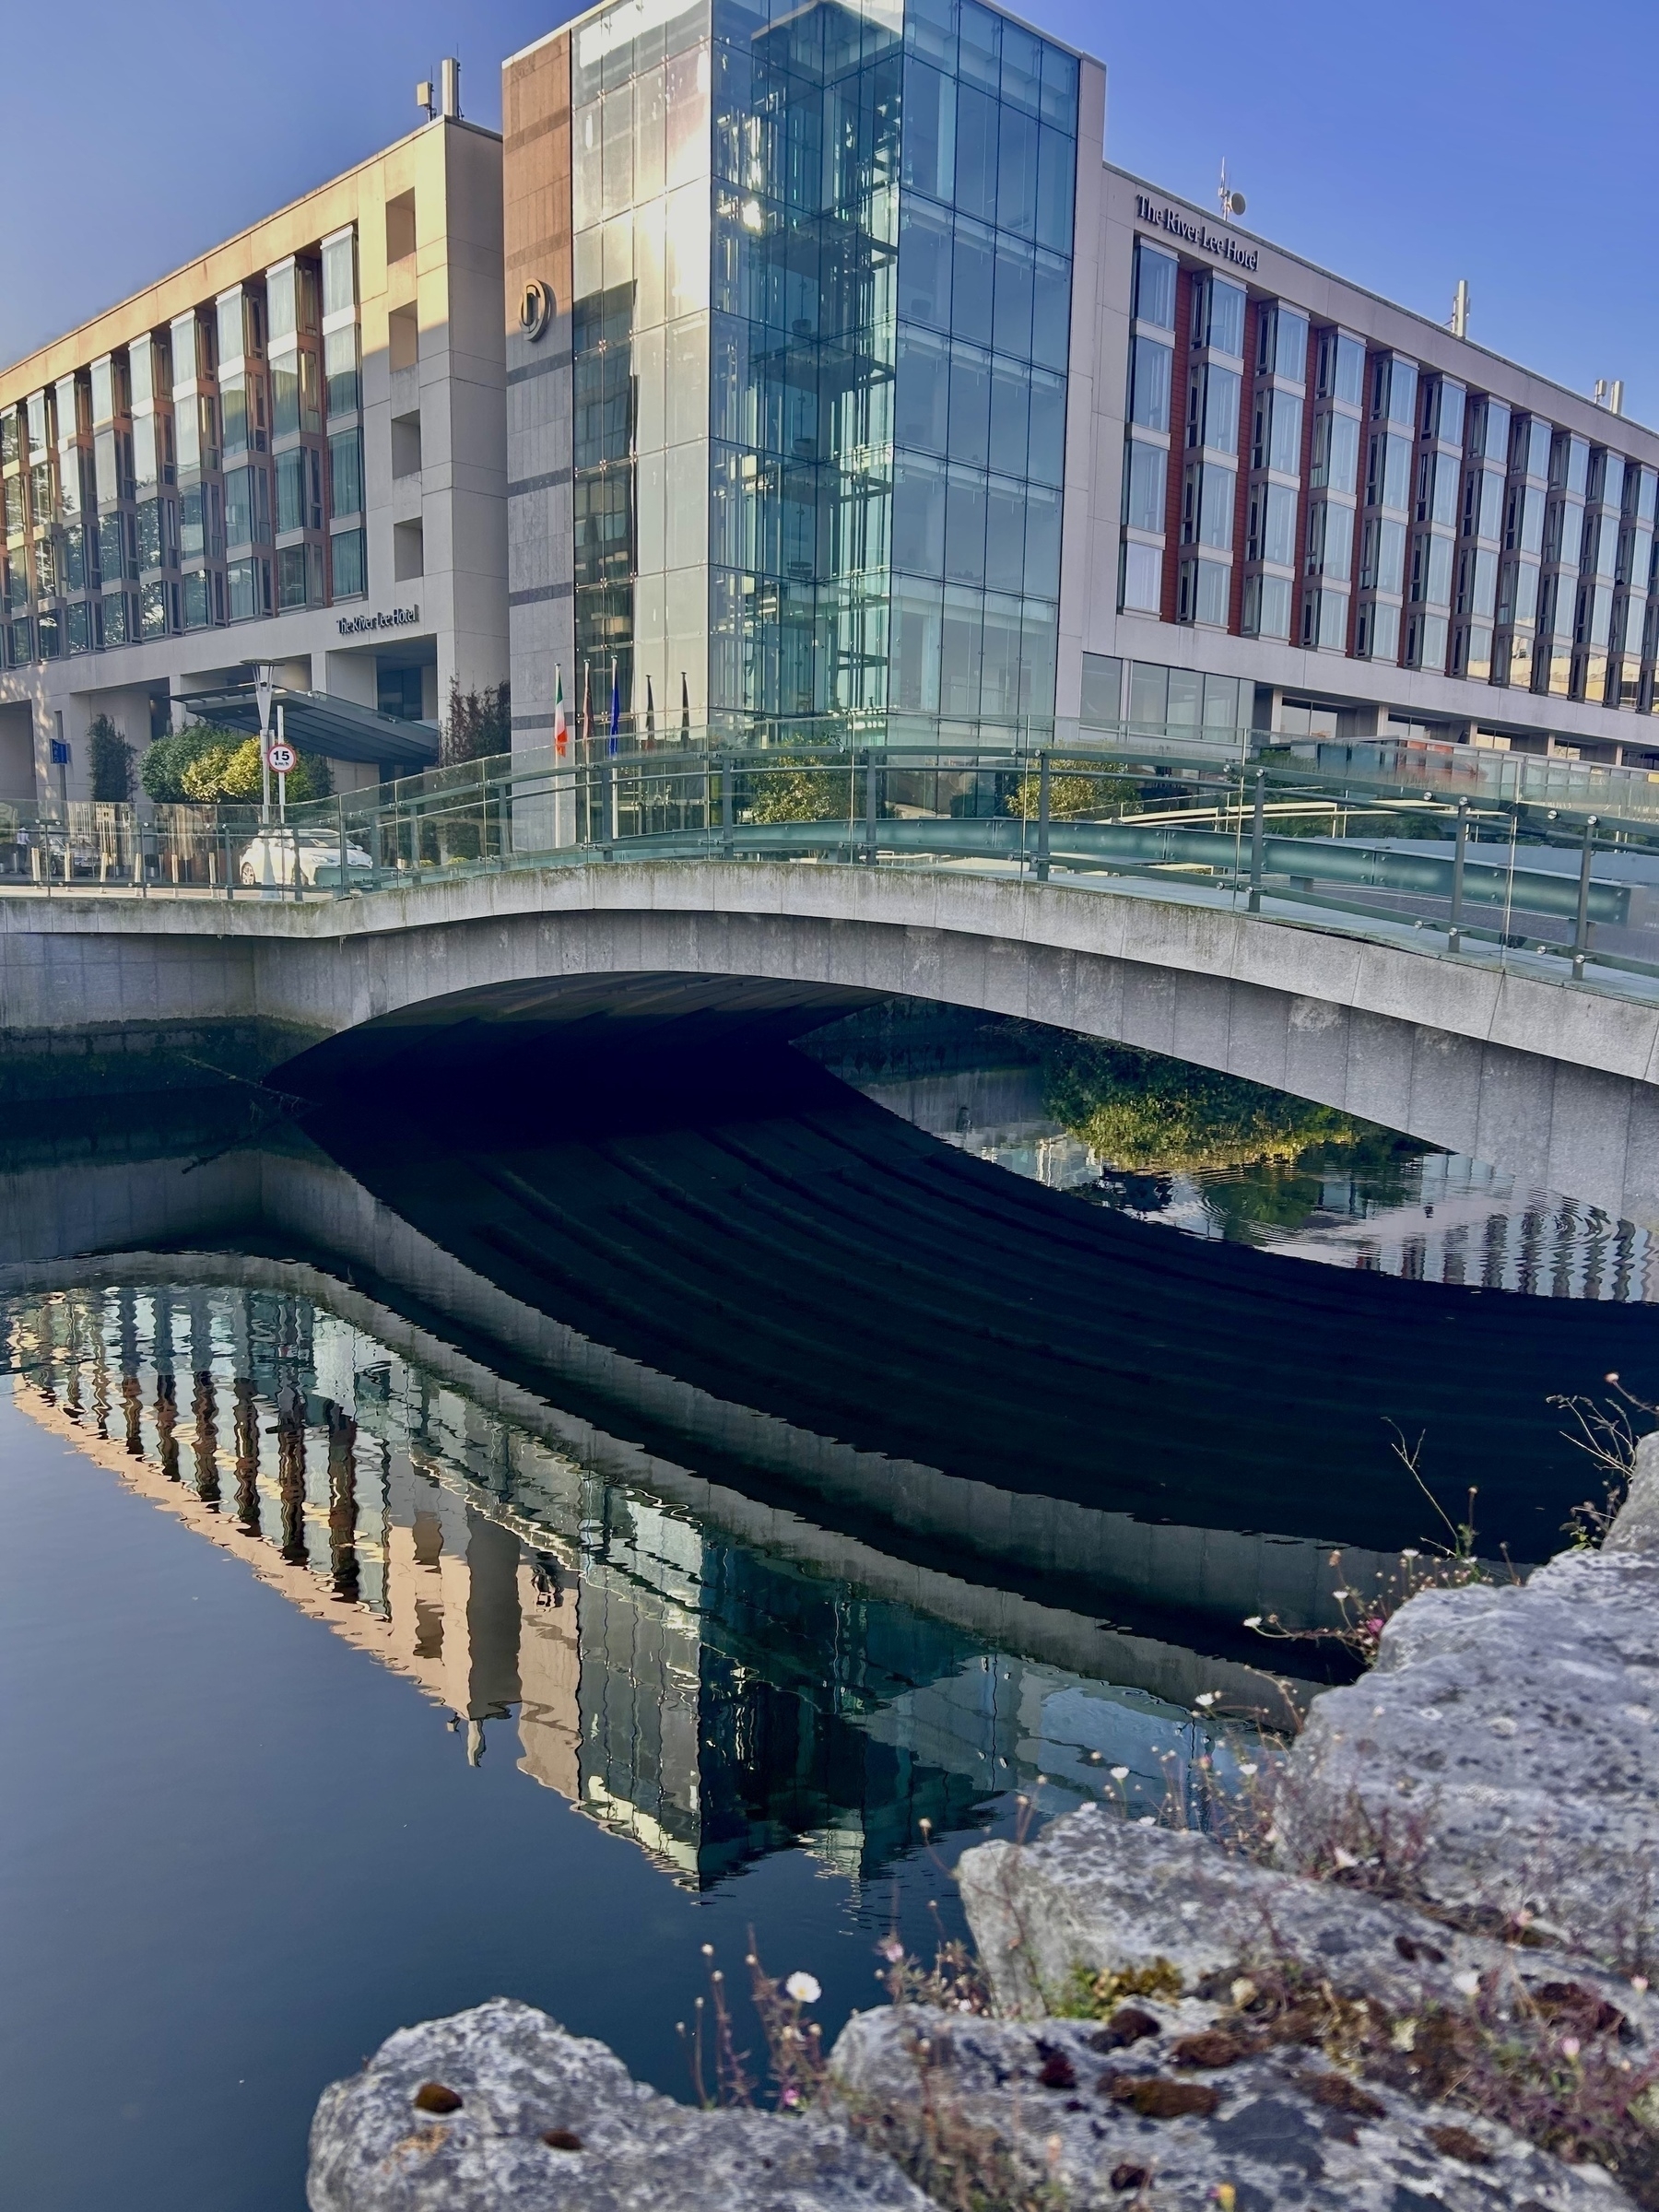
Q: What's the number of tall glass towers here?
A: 1